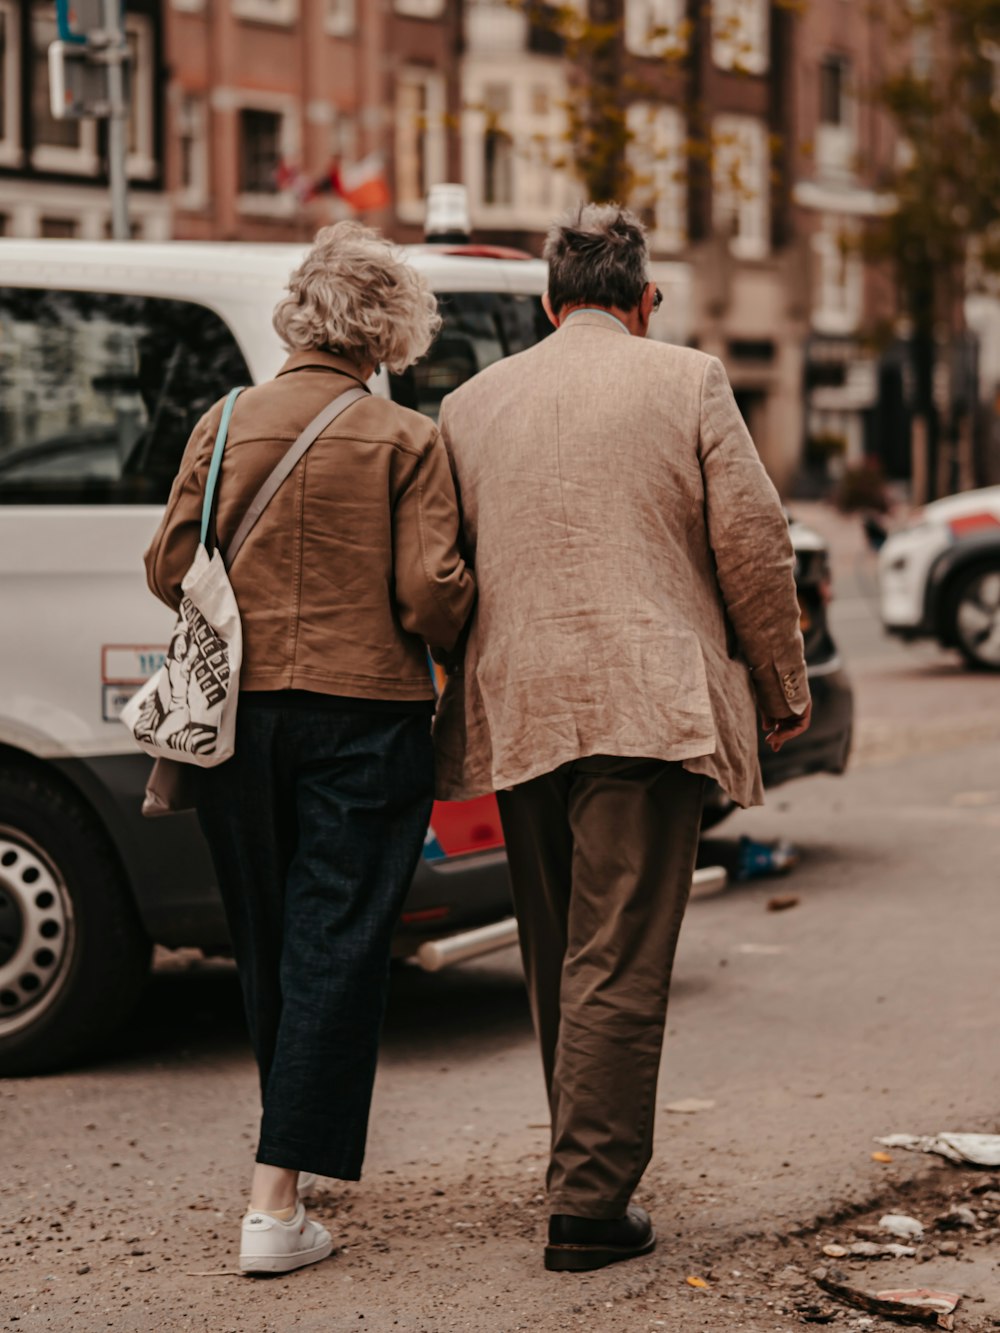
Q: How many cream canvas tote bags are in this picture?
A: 1